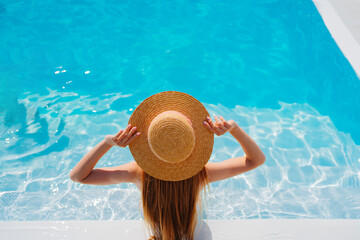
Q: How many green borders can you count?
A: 0